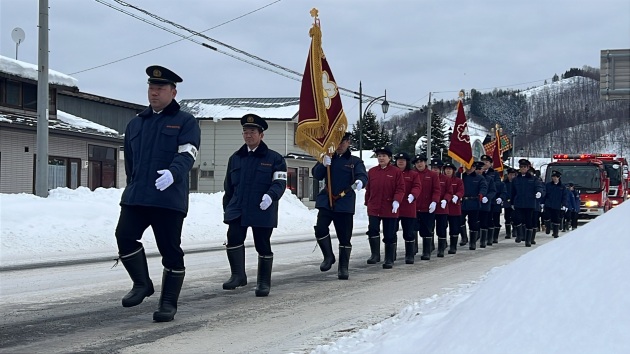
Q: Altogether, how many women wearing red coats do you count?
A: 5